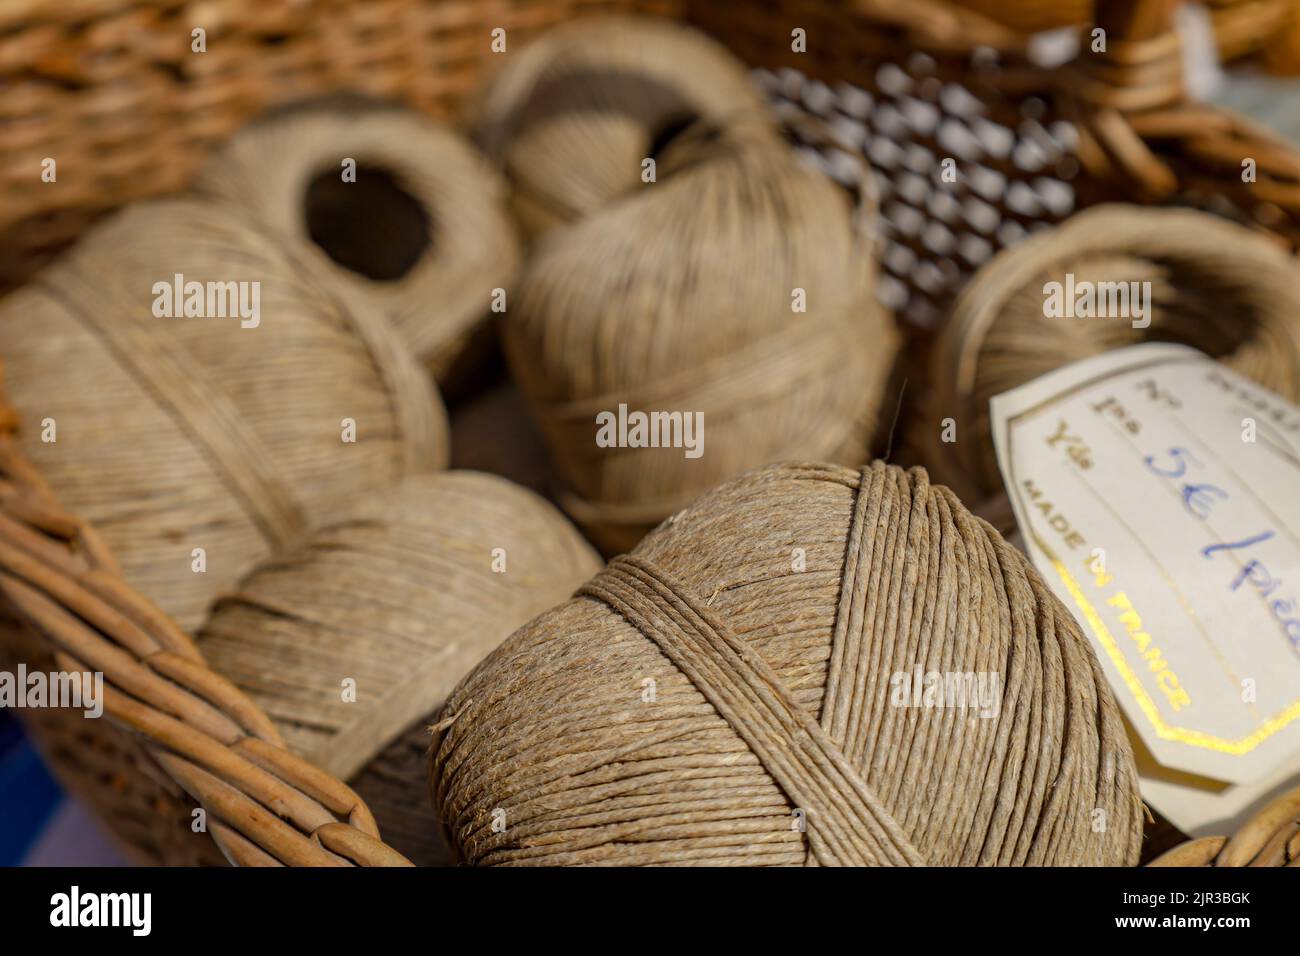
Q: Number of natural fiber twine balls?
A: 7